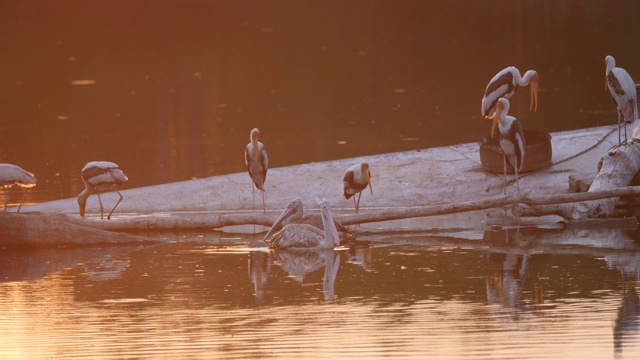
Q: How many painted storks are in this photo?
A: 7